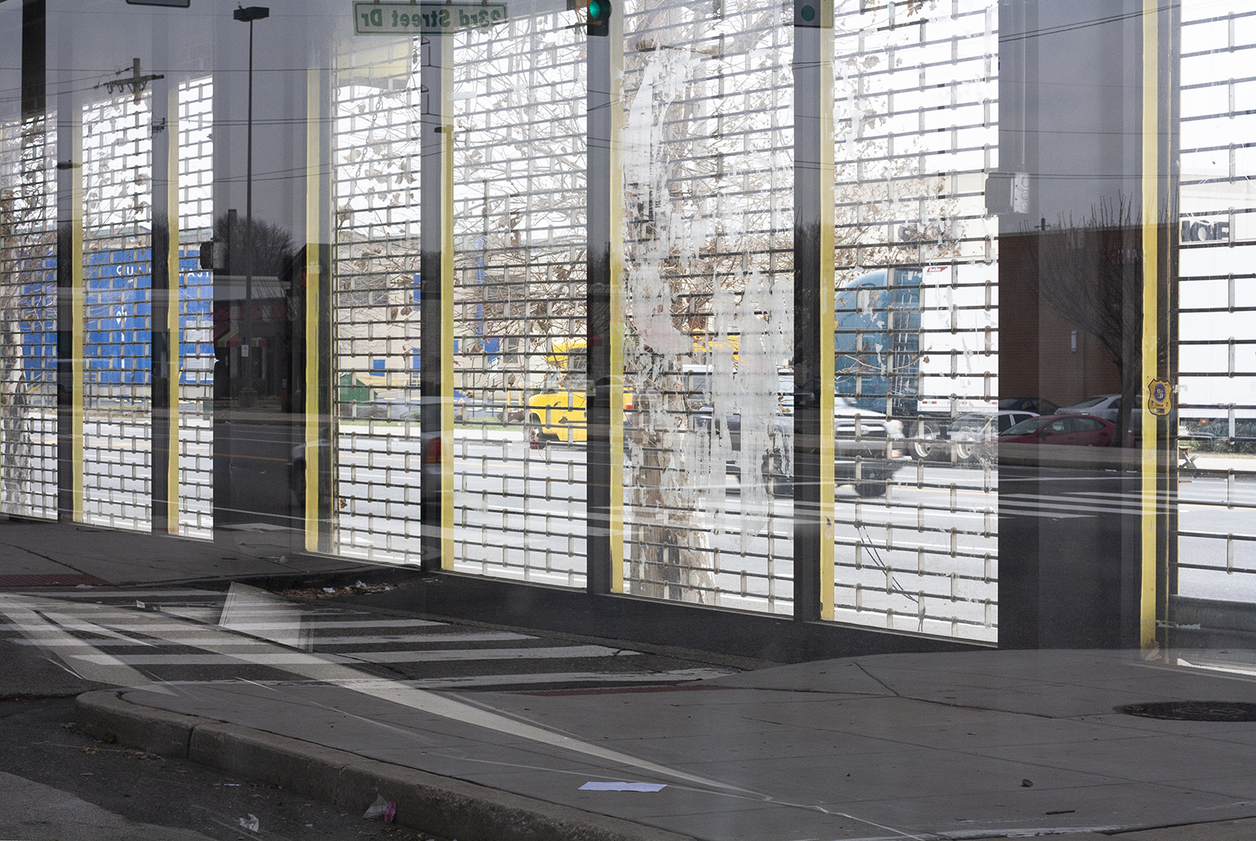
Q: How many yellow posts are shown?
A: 7